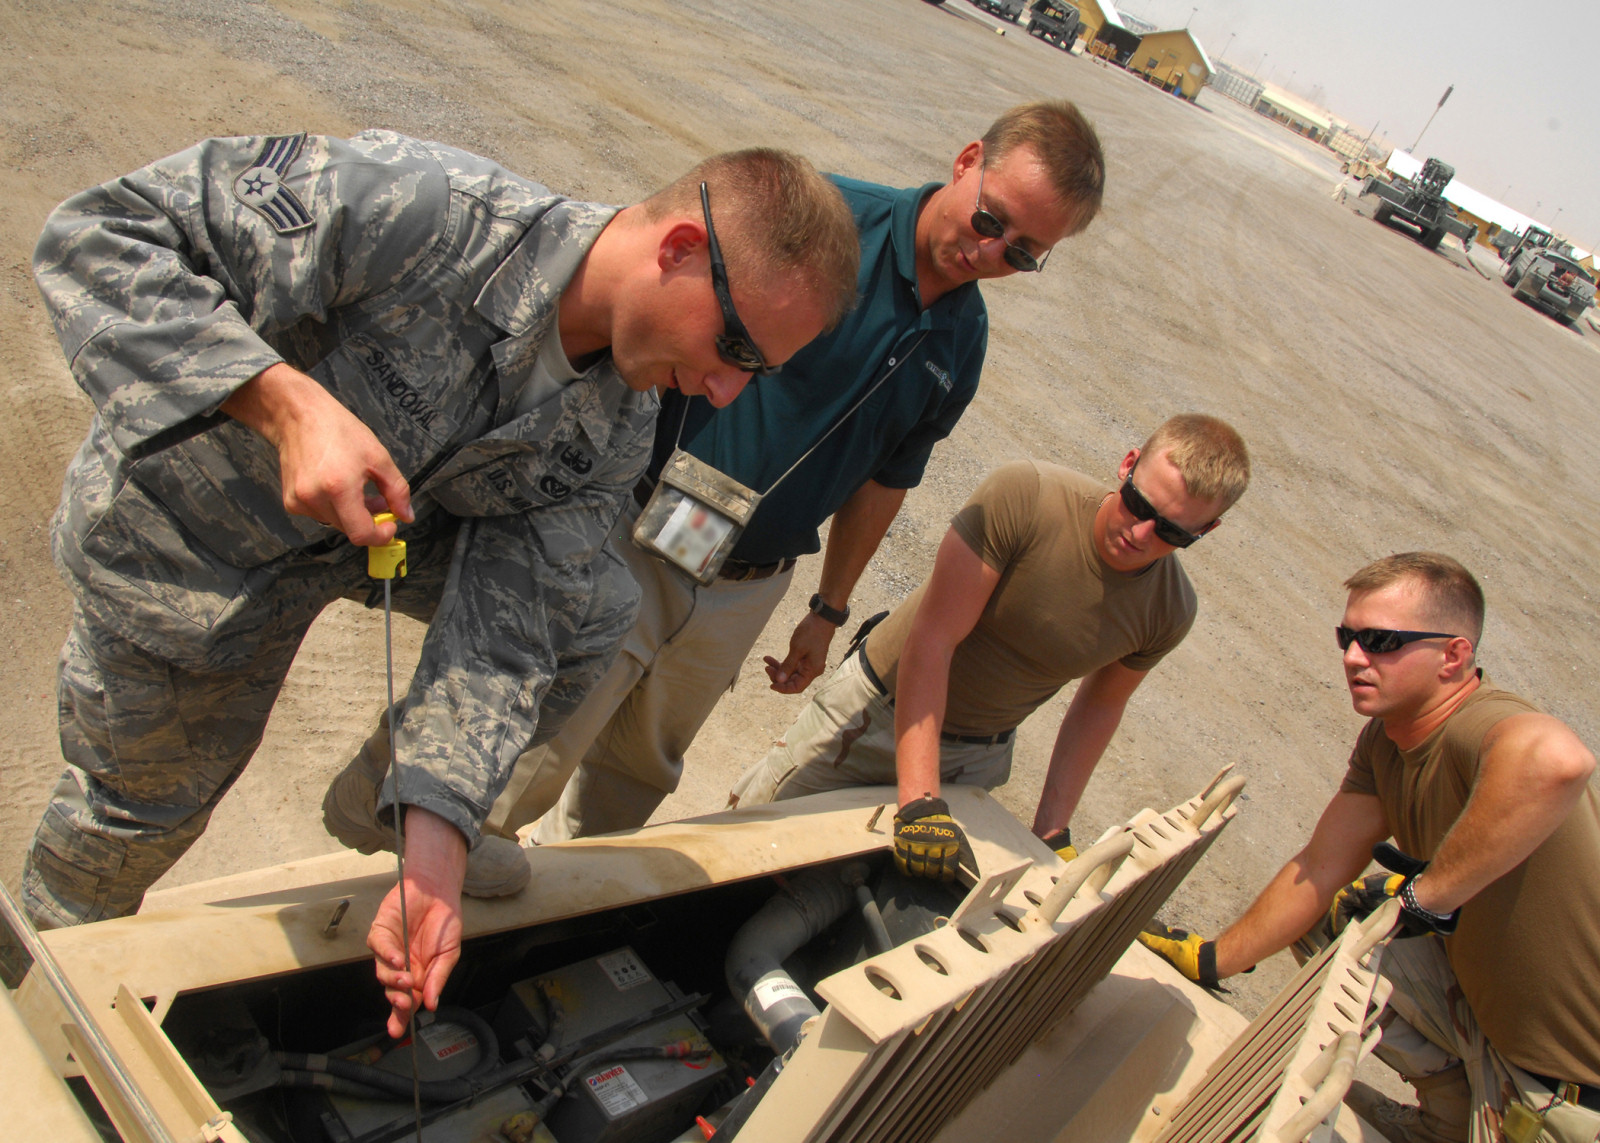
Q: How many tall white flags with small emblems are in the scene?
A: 0